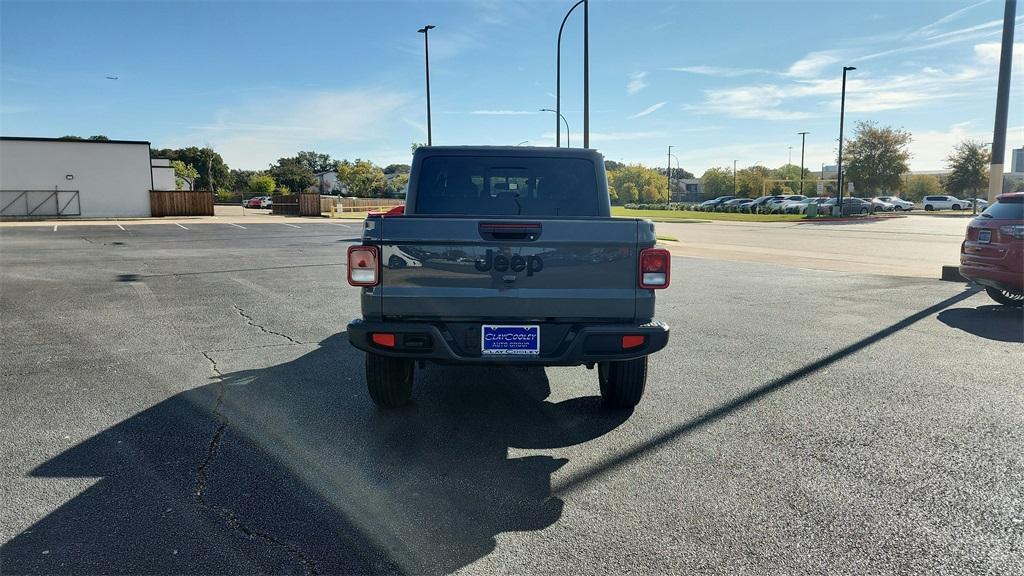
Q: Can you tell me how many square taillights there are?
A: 2